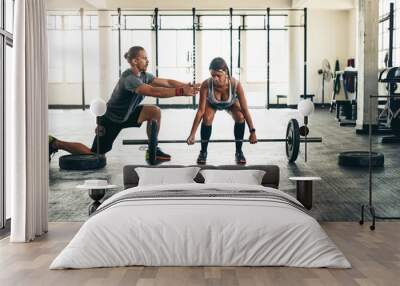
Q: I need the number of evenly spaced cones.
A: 0